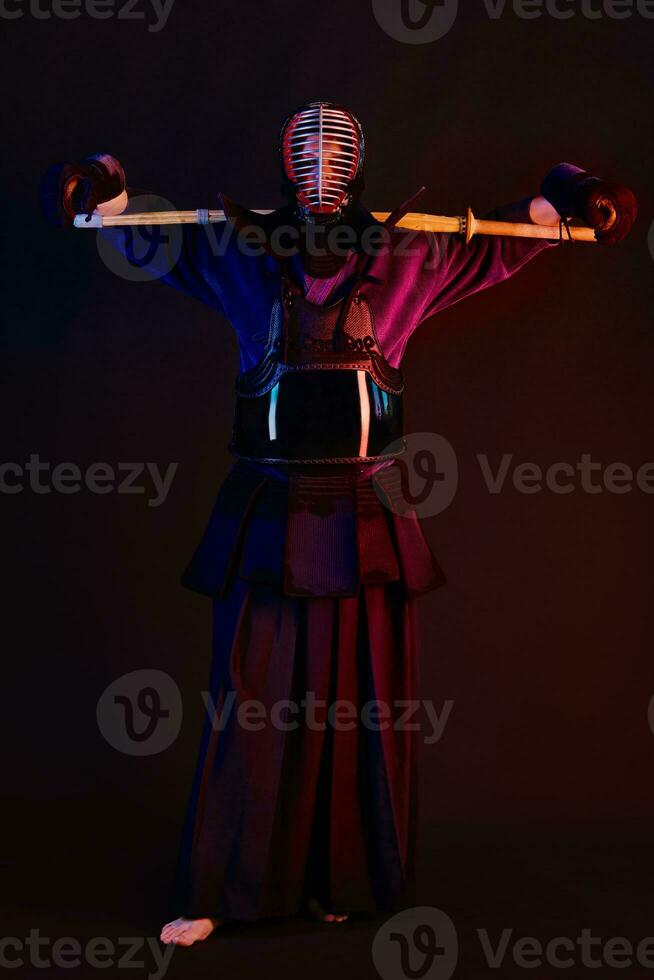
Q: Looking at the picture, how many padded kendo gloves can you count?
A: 2